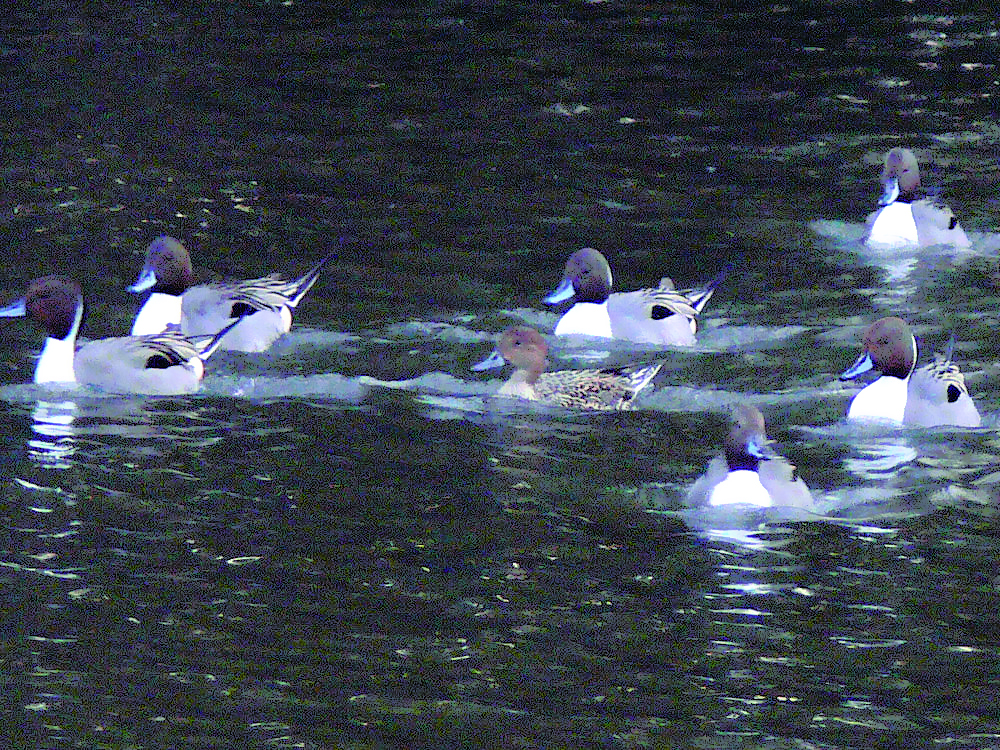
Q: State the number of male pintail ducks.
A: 6